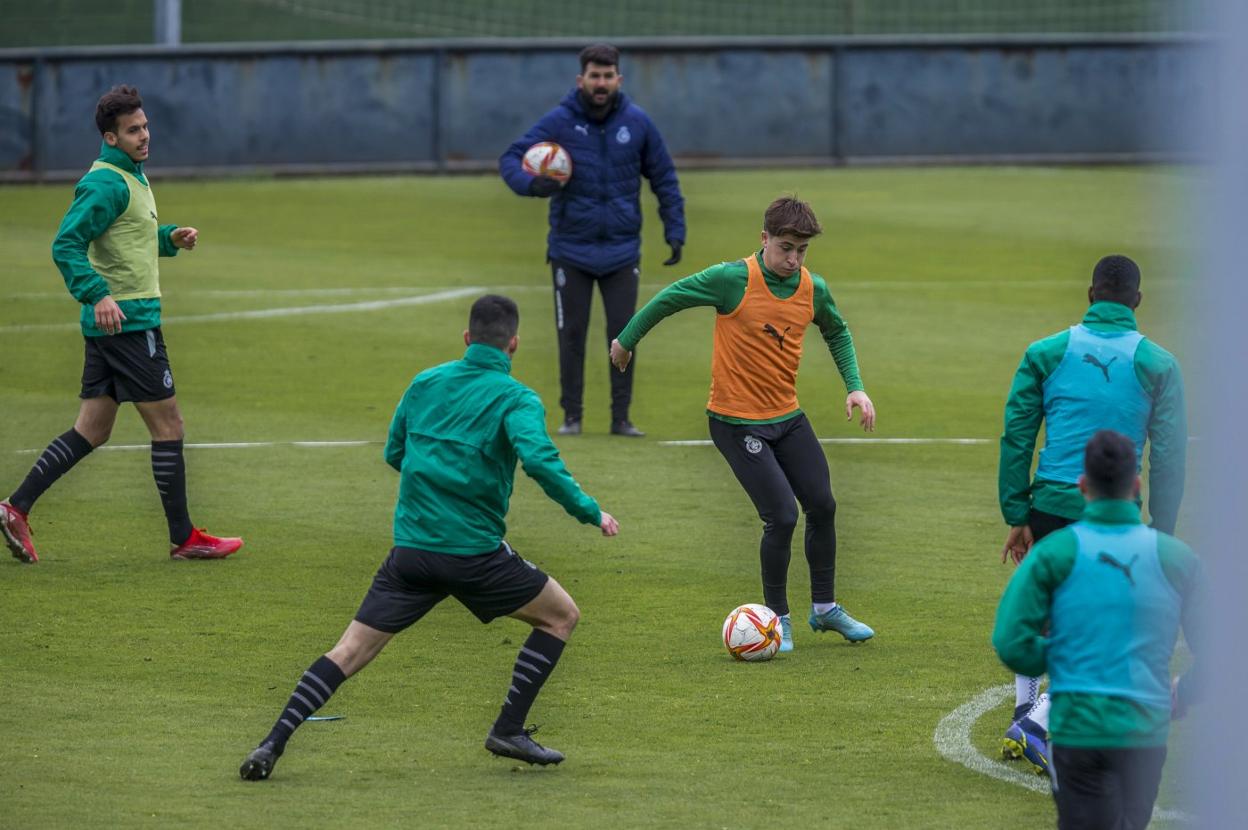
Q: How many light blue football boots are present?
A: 2